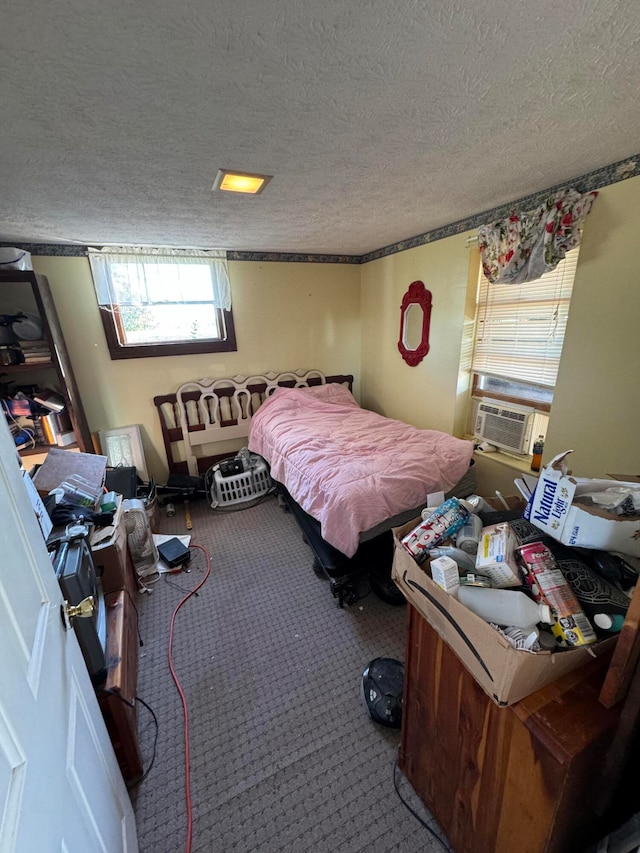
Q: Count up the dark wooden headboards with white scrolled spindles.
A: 1